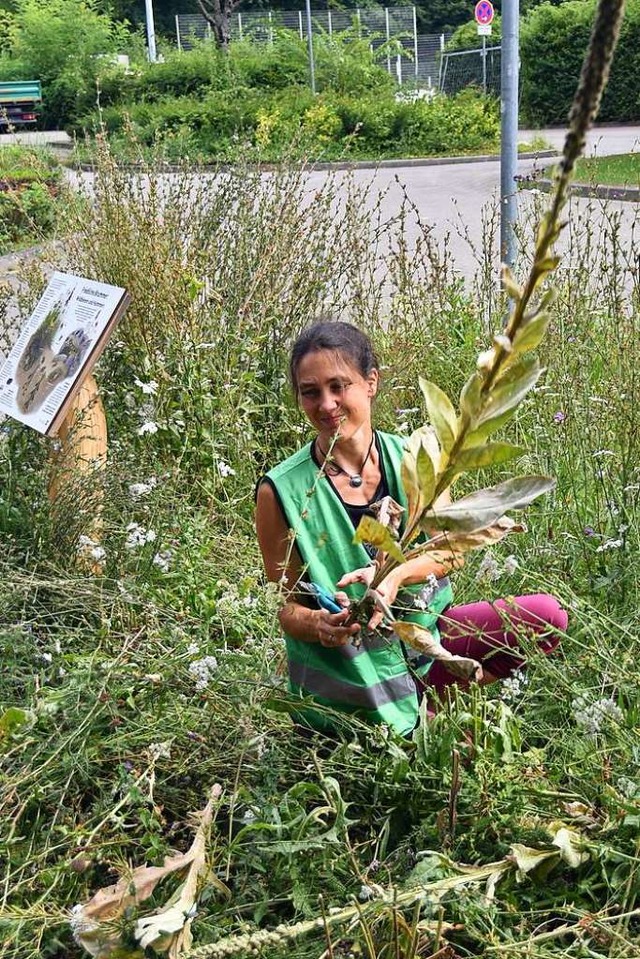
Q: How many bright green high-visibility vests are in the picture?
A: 1